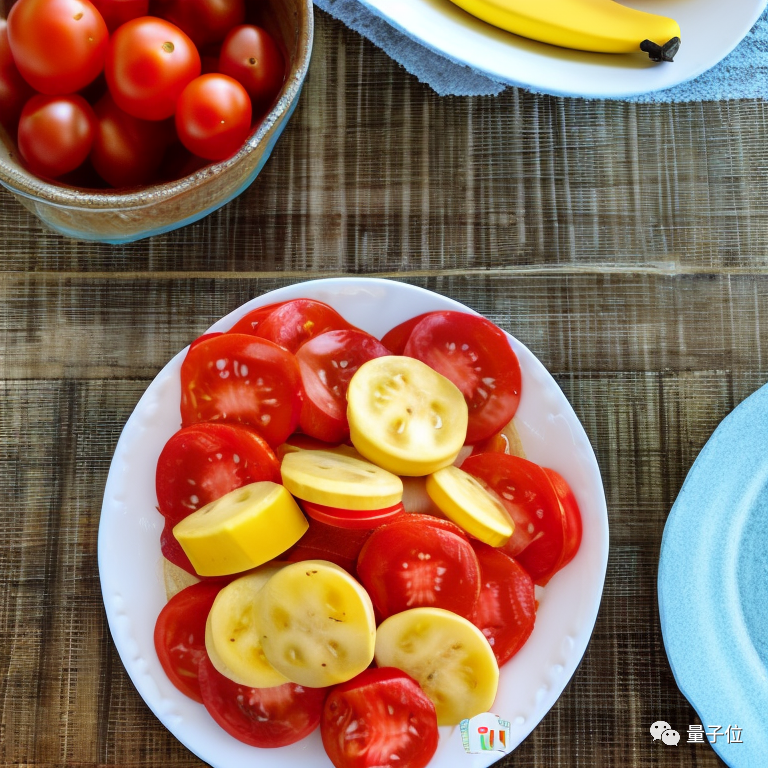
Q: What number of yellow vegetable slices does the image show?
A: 7